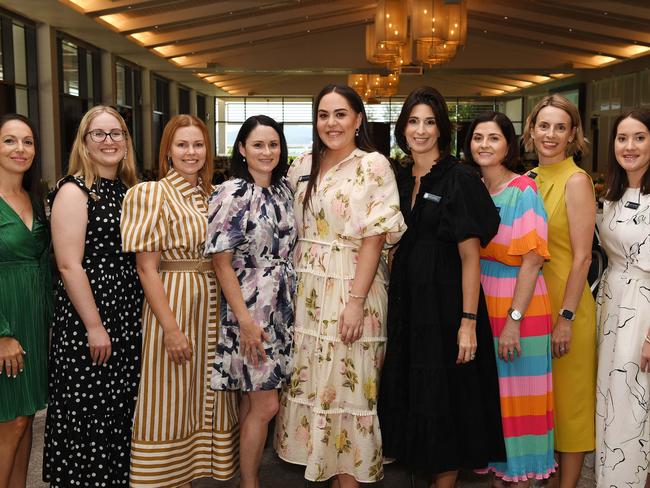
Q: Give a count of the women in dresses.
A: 9